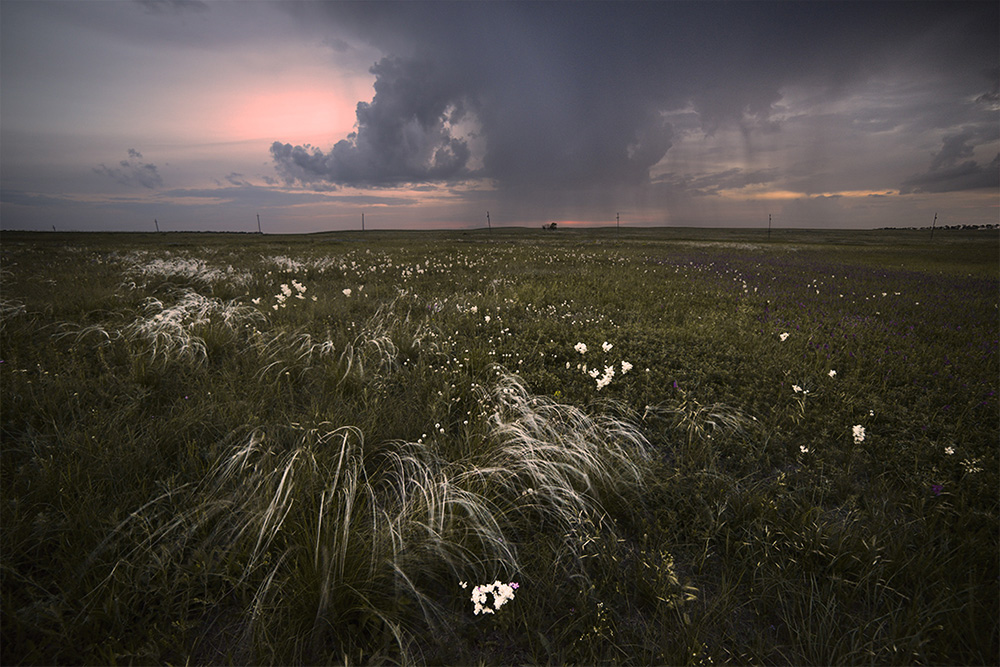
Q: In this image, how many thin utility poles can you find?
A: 8